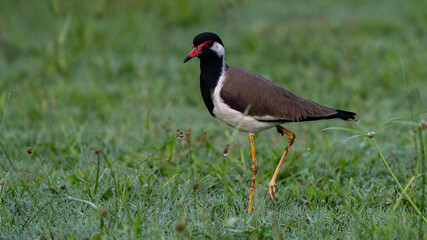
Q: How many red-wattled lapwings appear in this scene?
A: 1